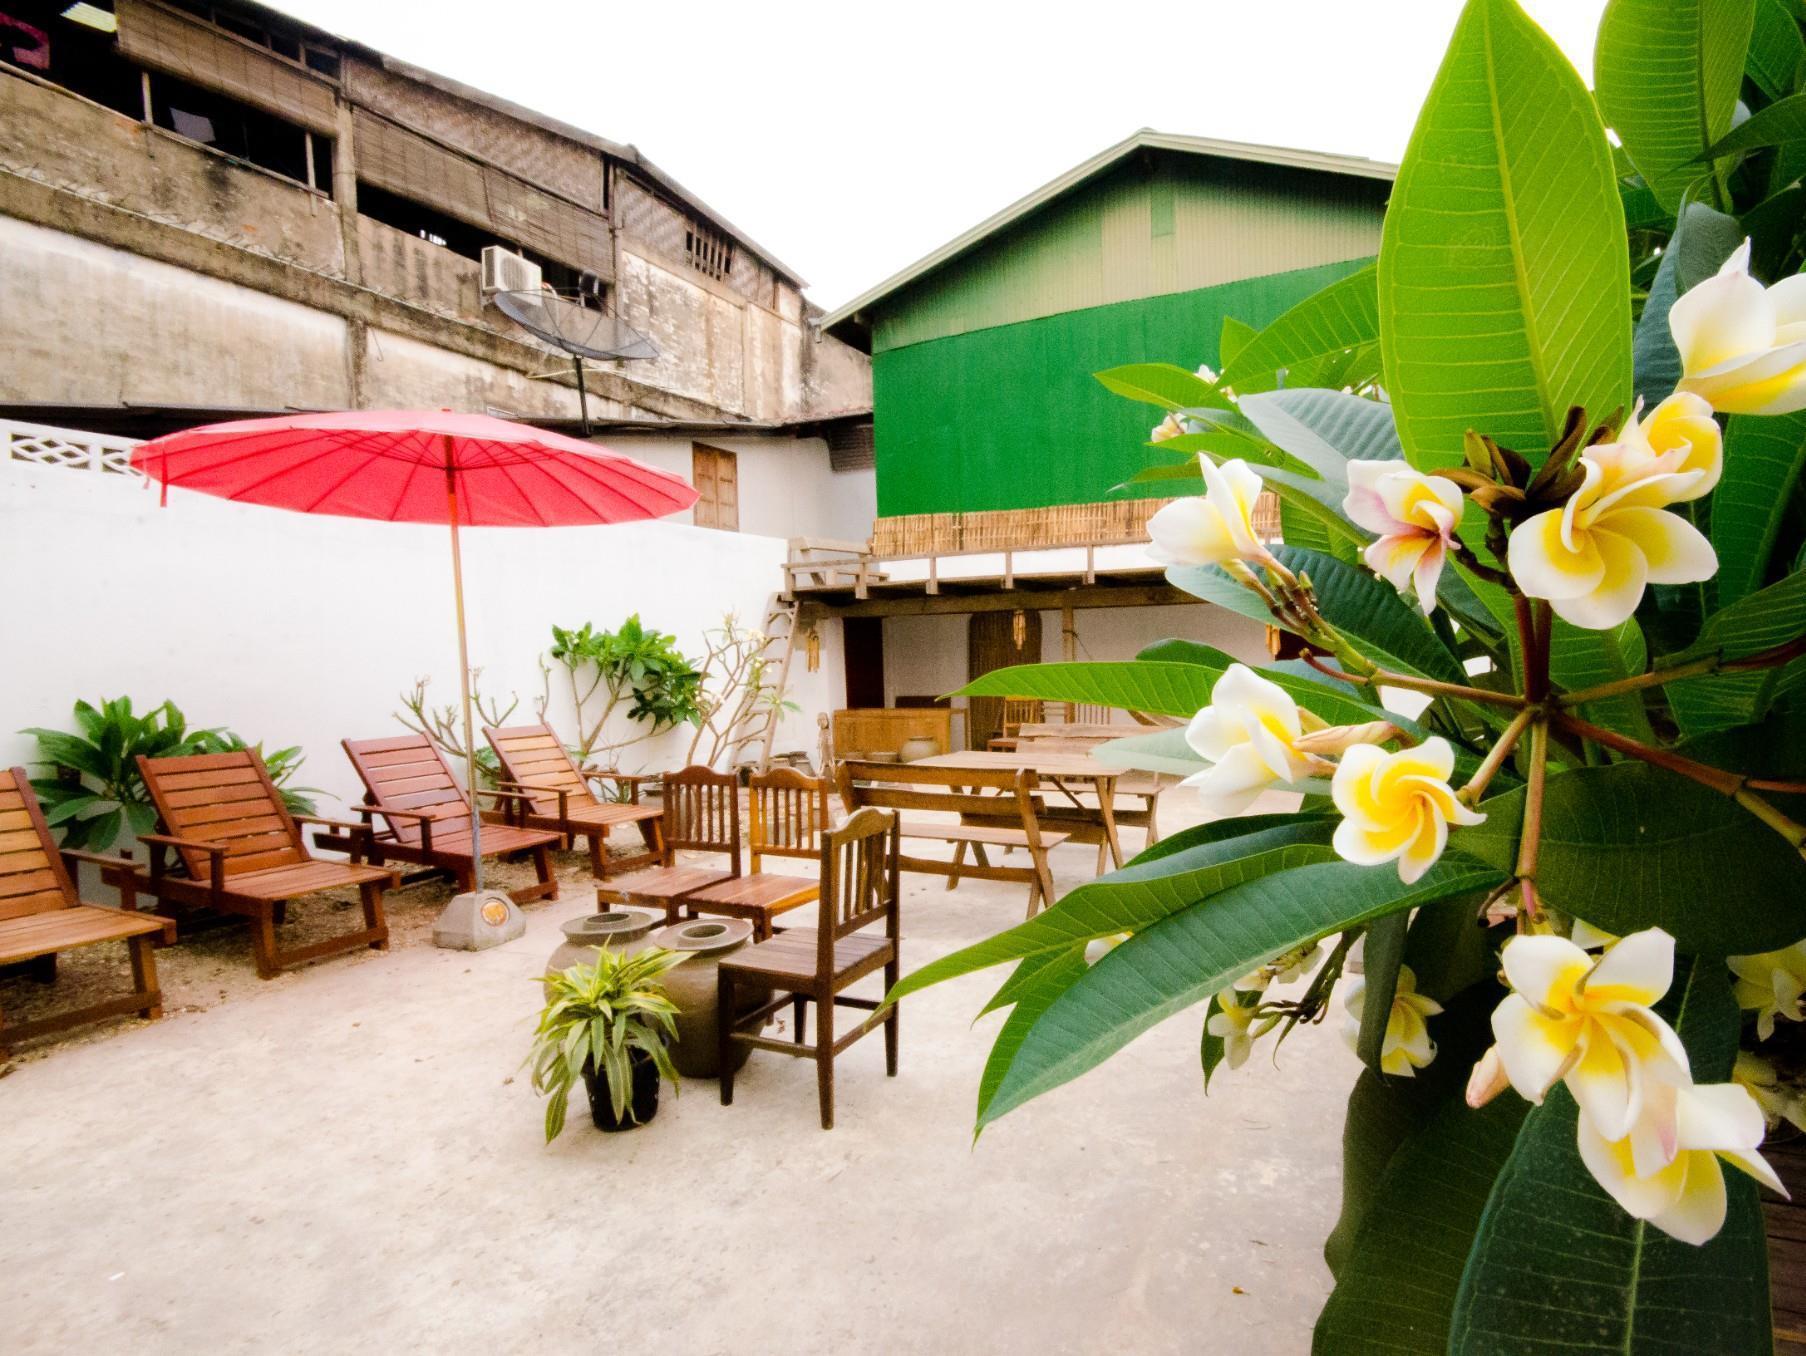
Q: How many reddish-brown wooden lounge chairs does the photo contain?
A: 4